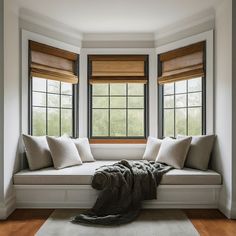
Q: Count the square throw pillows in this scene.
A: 6